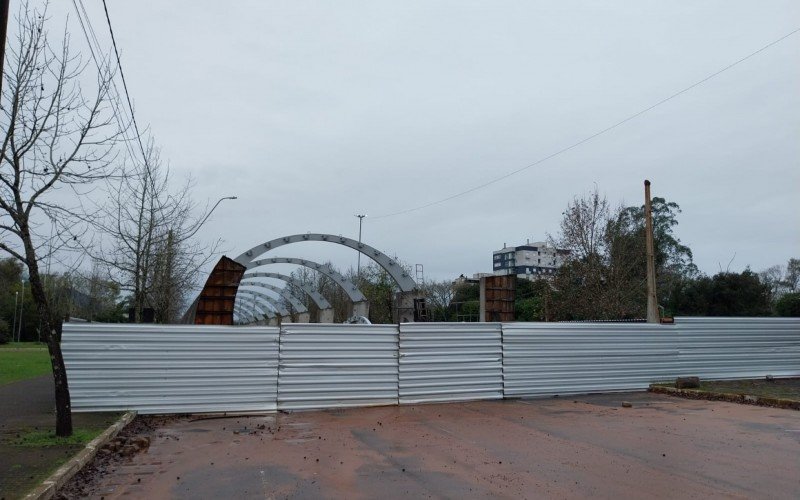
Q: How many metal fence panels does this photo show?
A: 5